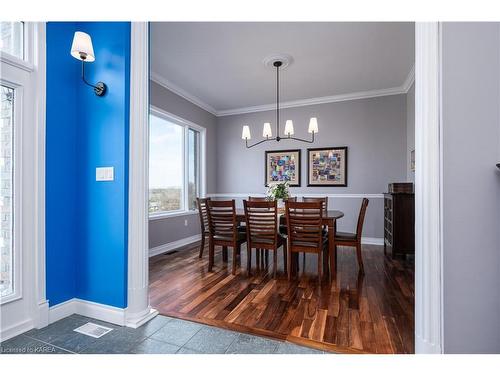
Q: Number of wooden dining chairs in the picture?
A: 8